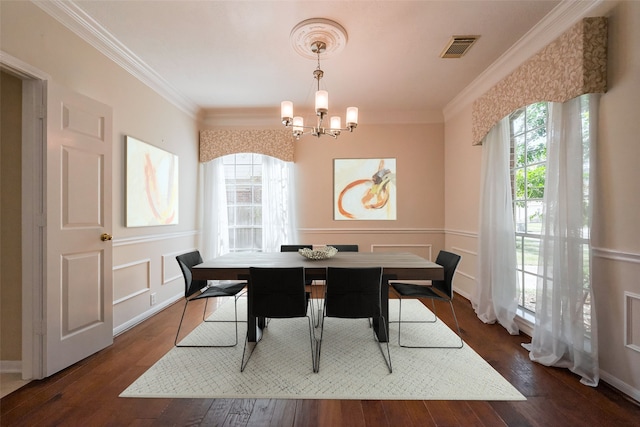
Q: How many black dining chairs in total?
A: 6